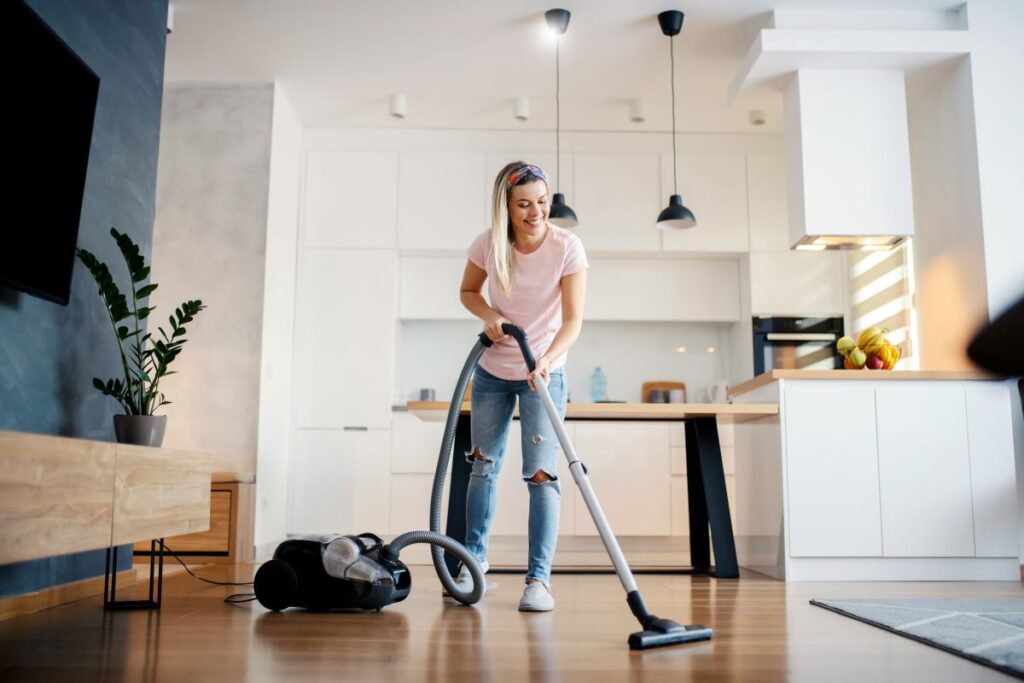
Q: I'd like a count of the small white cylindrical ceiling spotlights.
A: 4